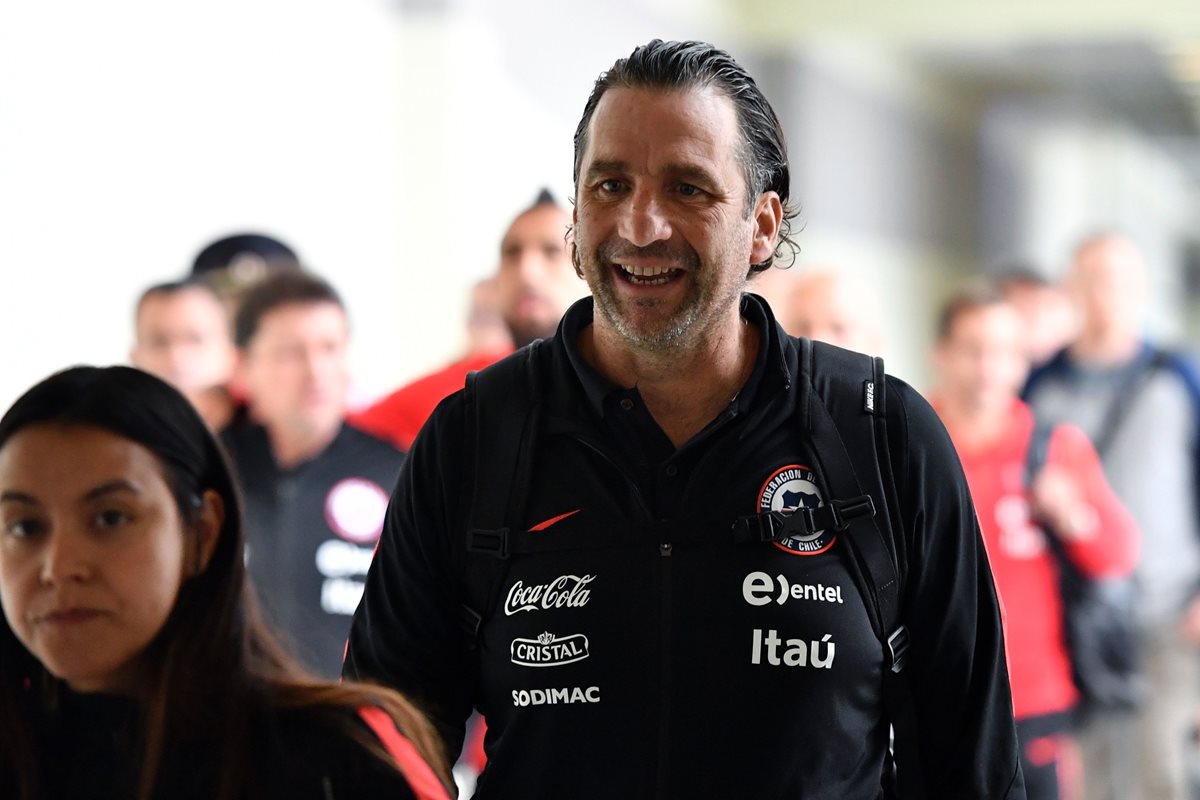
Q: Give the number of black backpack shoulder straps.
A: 2